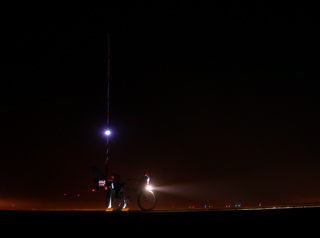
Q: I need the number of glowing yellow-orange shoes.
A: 2